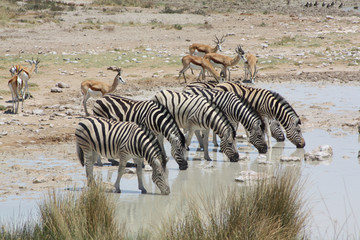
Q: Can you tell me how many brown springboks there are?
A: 7